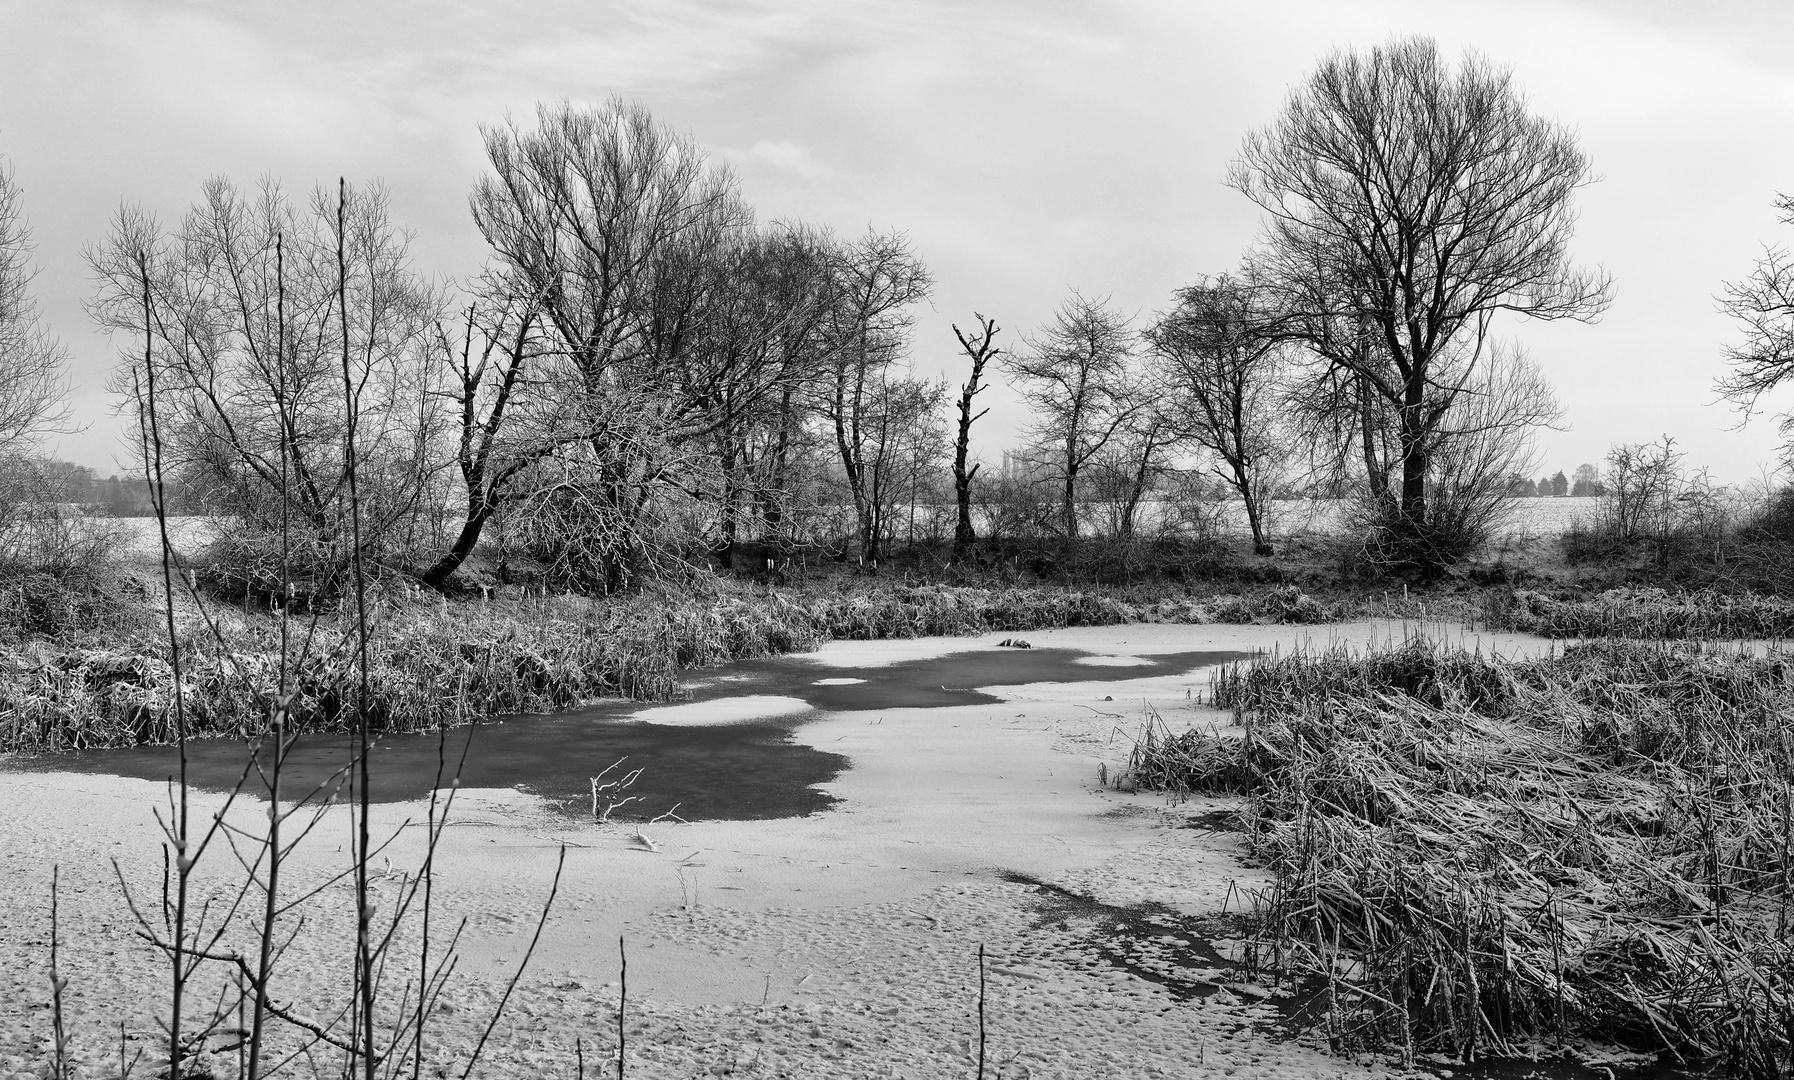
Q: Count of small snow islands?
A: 3